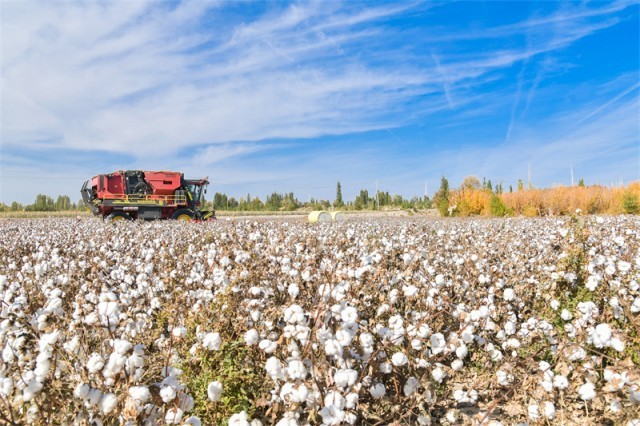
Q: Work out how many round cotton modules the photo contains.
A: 2